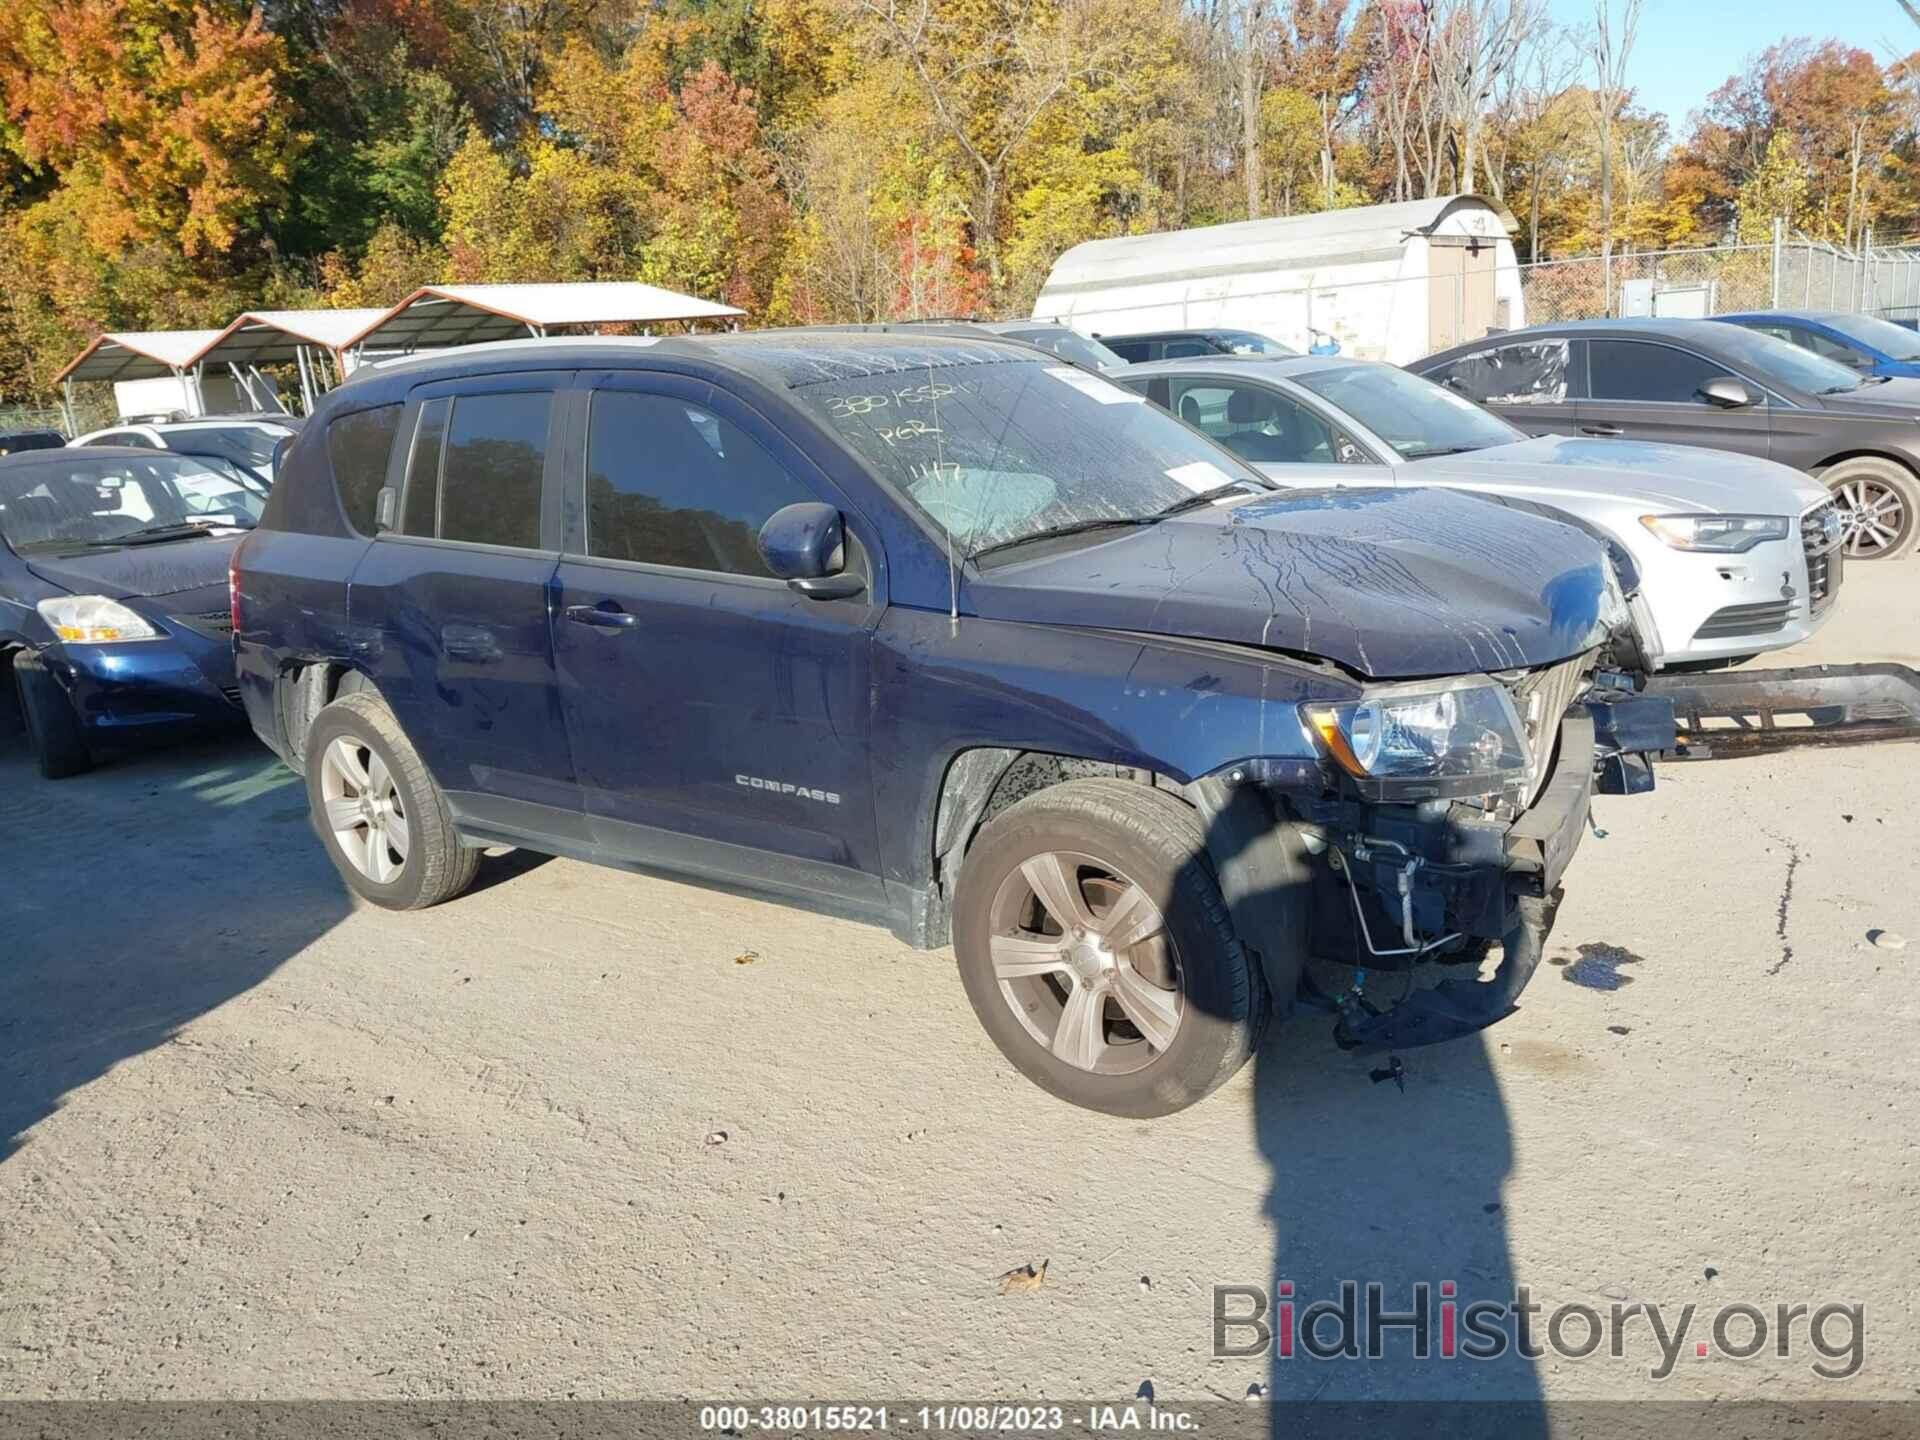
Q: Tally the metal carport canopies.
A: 3